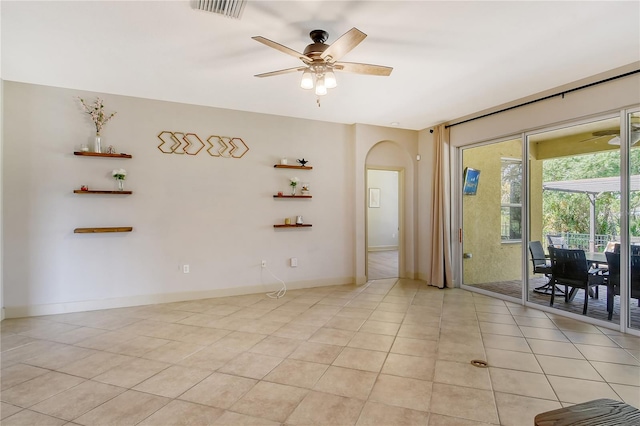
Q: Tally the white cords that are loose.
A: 1